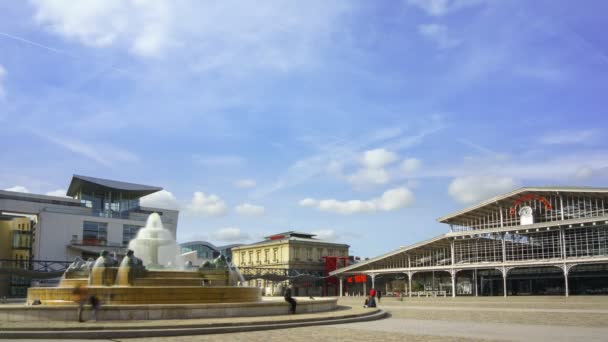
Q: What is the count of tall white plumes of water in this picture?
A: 1